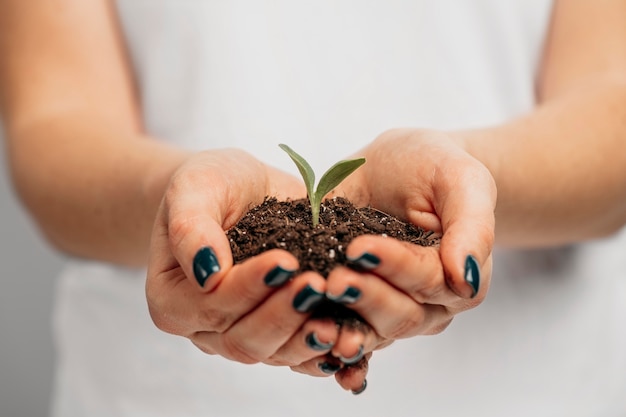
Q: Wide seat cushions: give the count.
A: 0